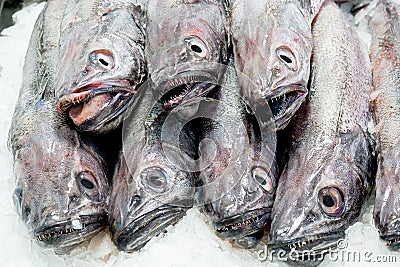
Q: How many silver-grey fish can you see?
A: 8